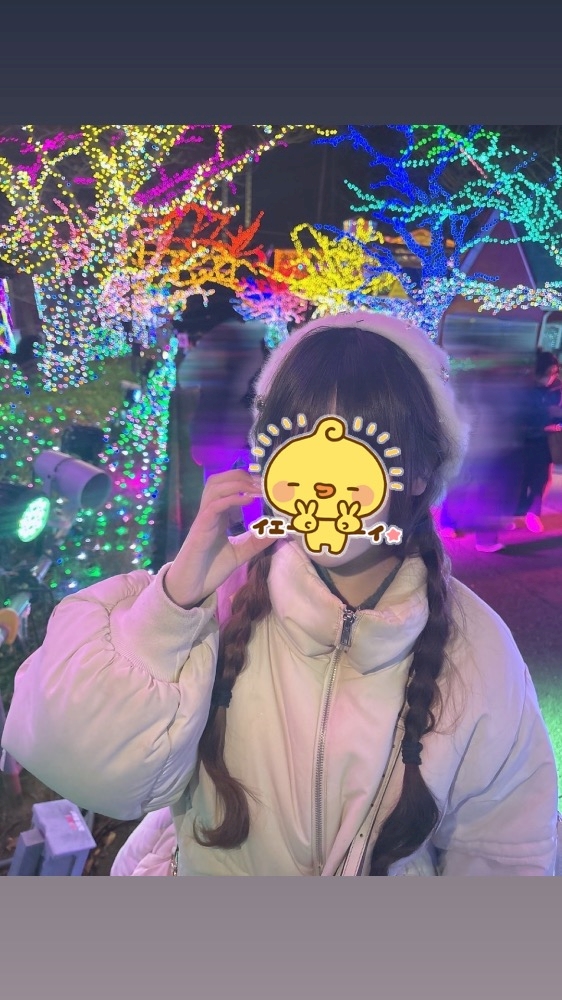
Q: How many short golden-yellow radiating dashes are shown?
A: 12